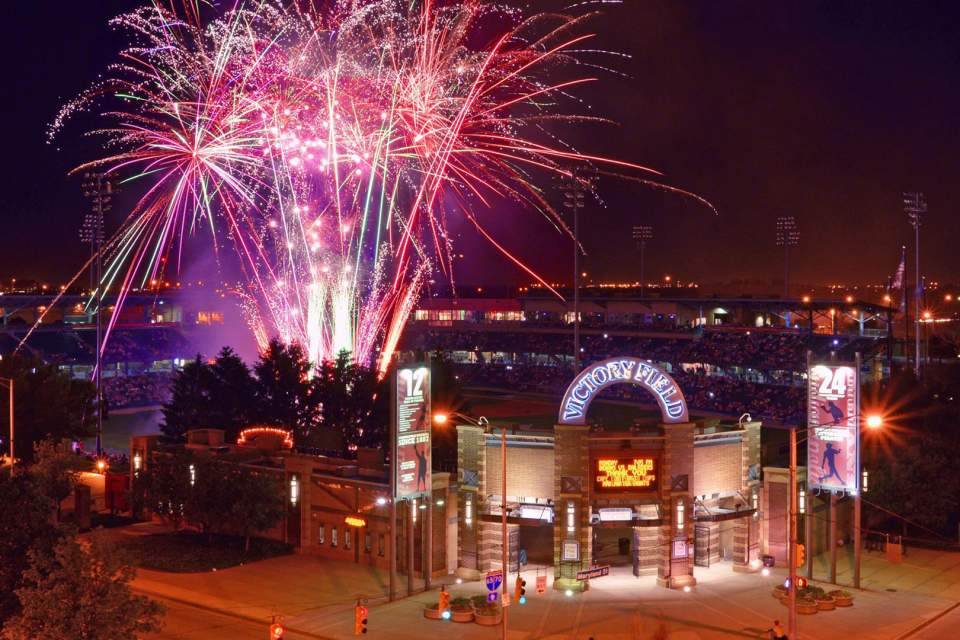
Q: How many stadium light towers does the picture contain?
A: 6